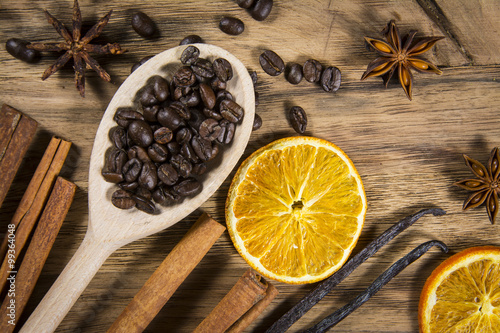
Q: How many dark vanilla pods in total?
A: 2